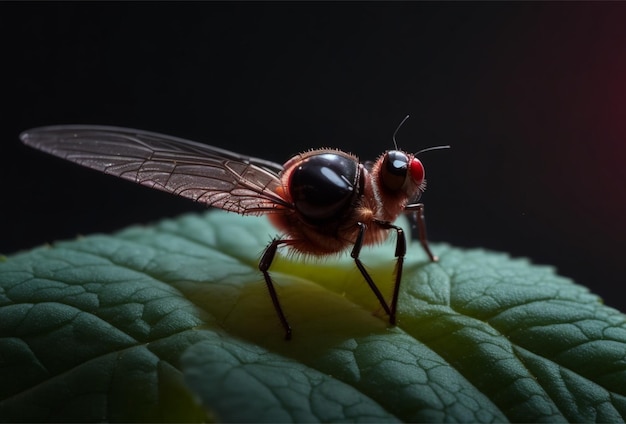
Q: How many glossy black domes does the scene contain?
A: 2